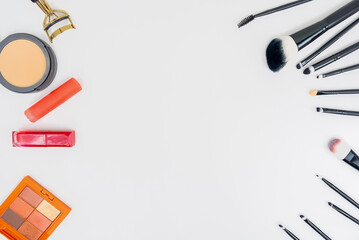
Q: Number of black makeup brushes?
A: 12